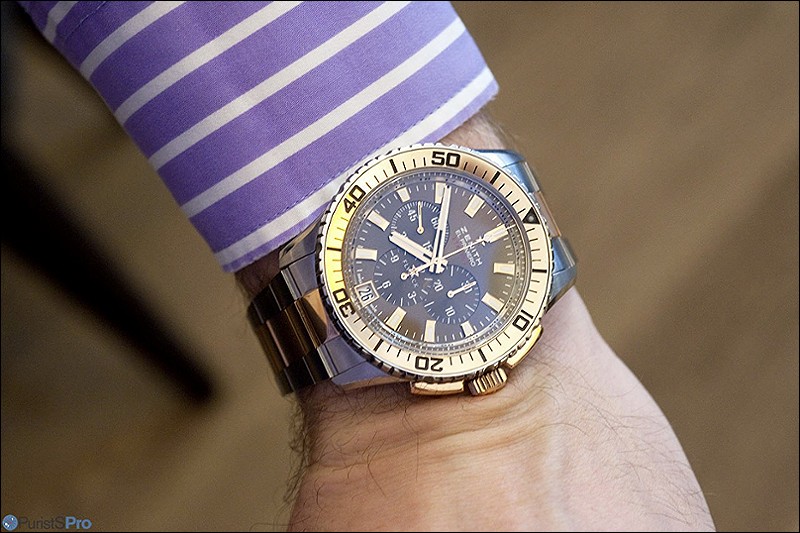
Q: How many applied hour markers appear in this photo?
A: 11